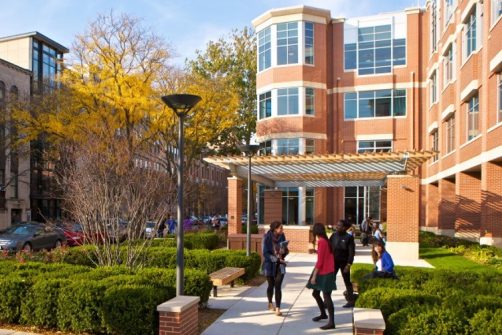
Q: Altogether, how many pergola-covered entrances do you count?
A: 1